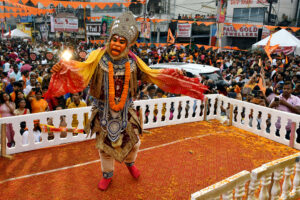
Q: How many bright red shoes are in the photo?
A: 2